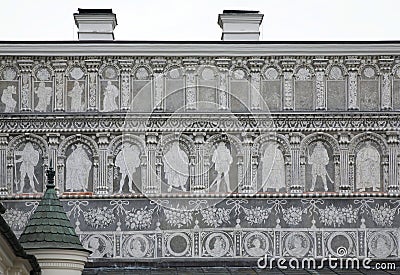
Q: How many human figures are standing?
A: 12